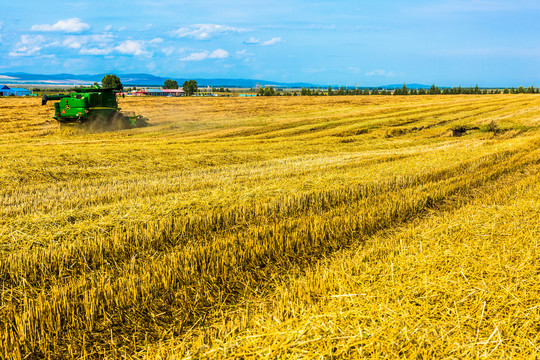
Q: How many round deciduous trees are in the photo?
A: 3